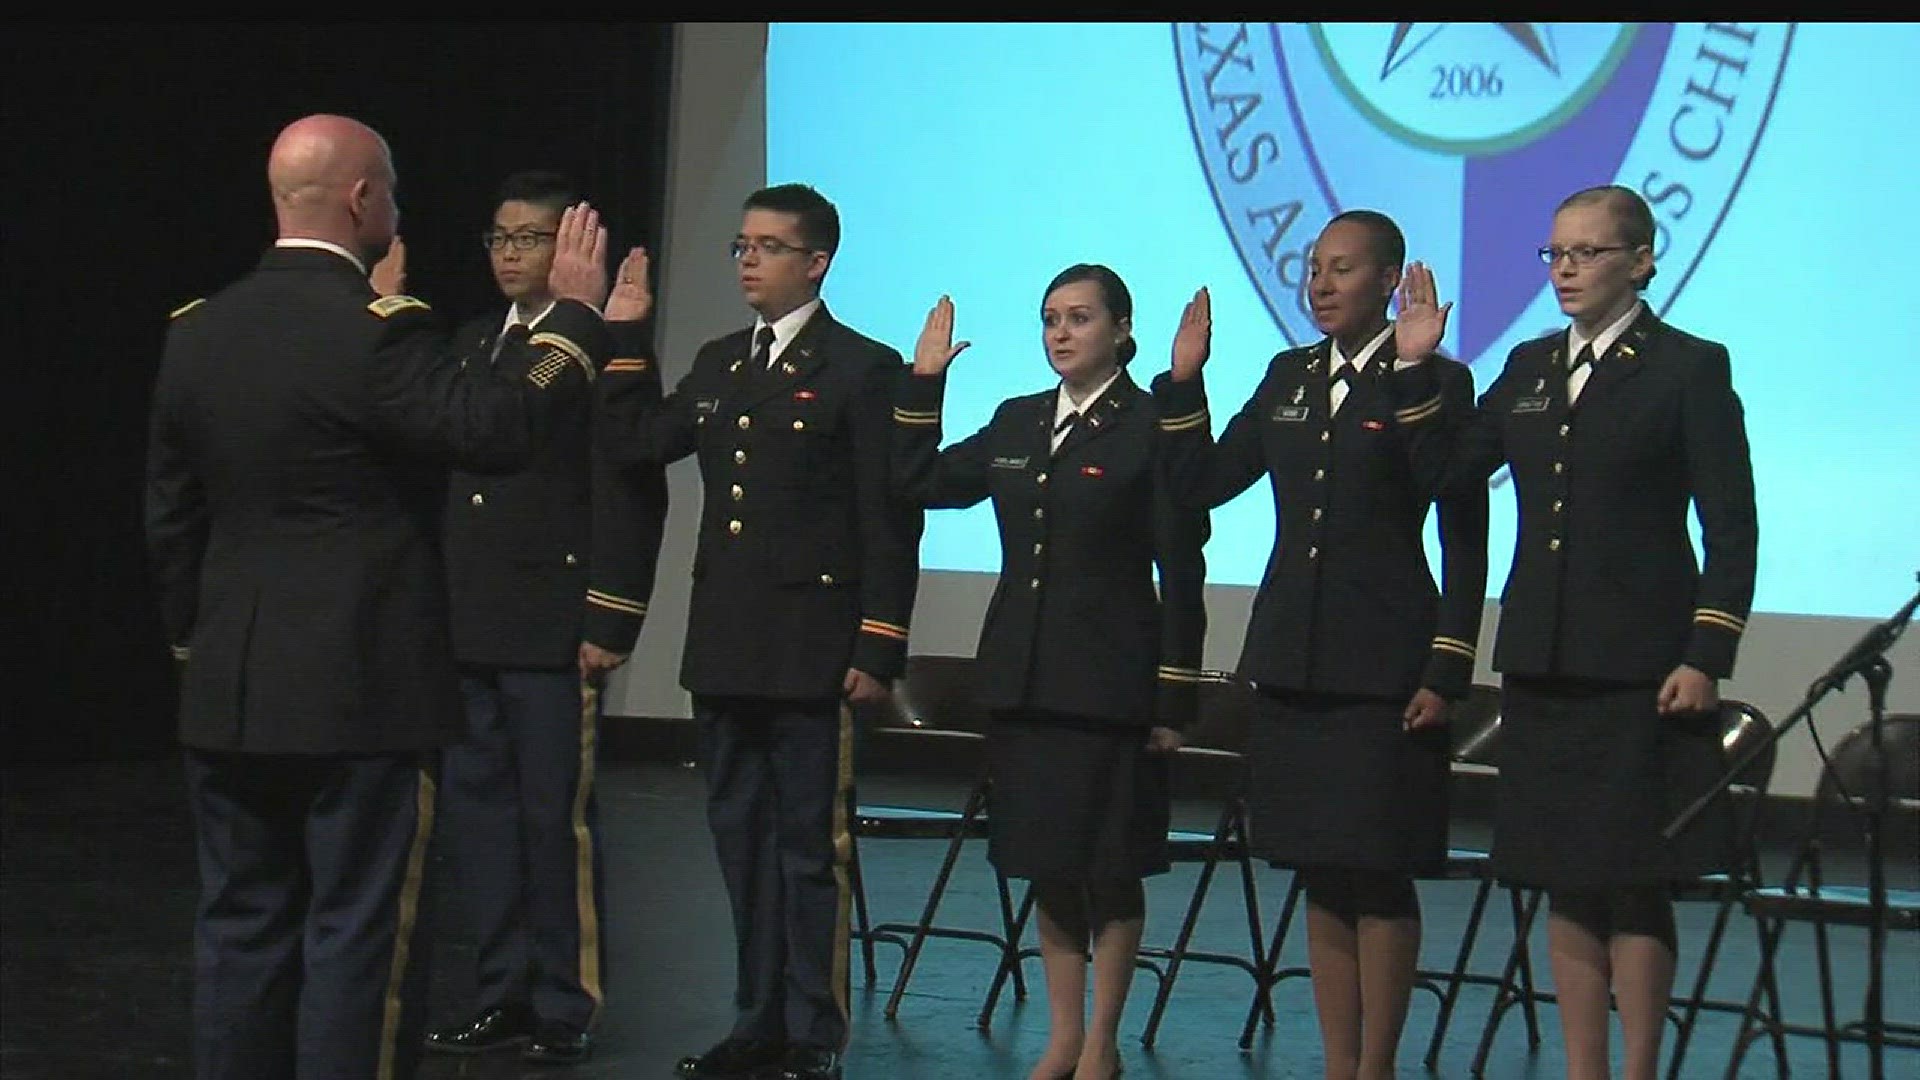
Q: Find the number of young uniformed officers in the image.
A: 5